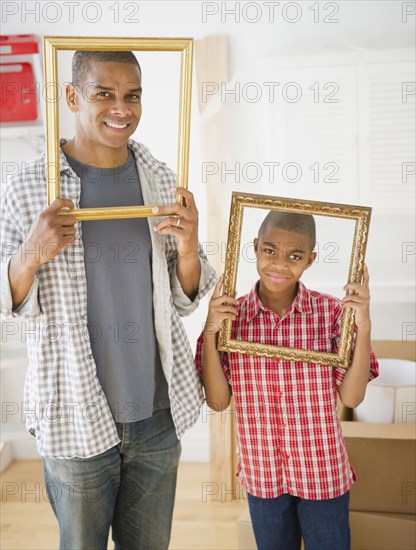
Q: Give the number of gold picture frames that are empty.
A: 2